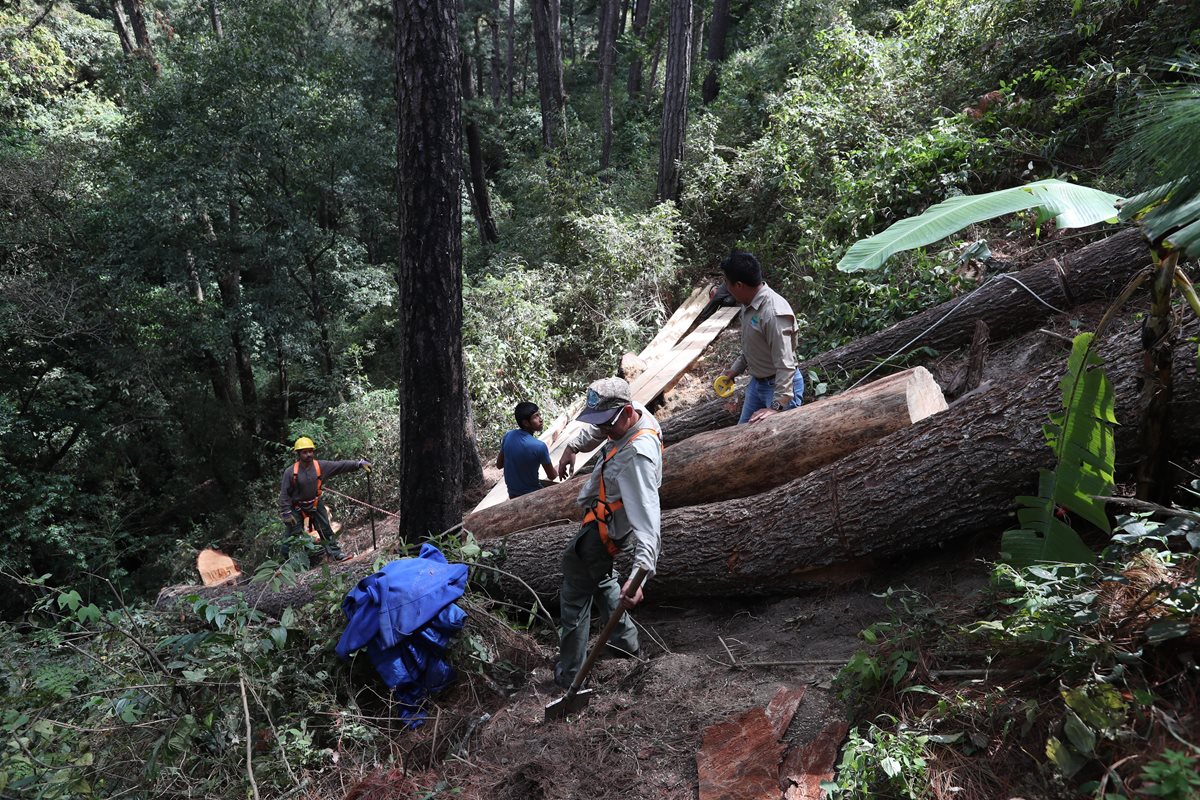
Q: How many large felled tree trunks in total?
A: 3